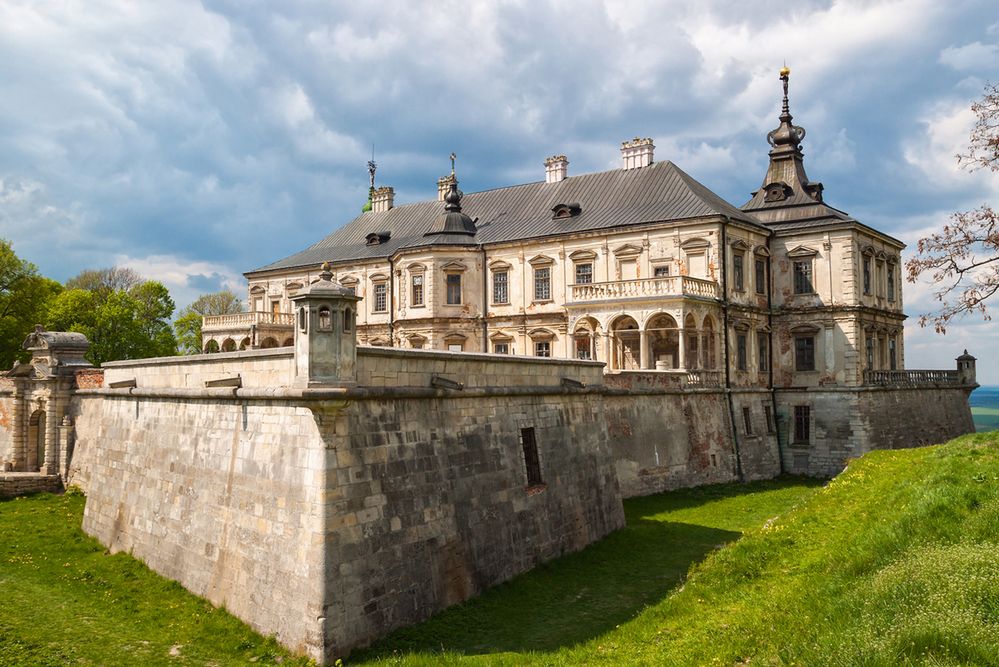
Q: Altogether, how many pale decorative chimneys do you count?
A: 4